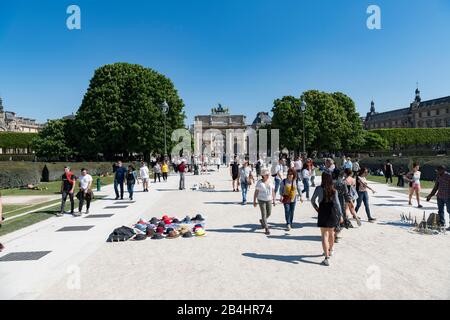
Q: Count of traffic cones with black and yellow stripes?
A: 0